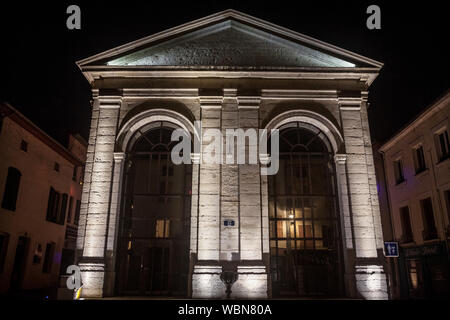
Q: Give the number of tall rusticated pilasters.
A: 4